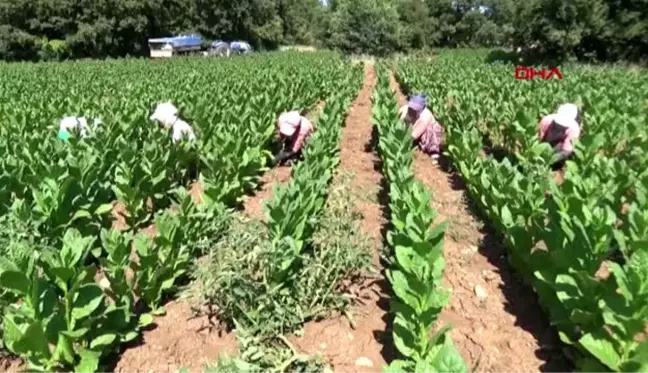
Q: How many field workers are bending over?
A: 5